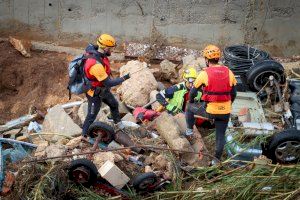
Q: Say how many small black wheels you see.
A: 3